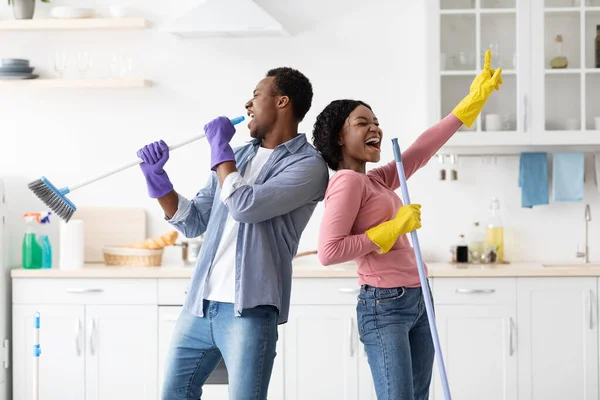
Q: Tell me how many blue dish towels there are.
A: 2